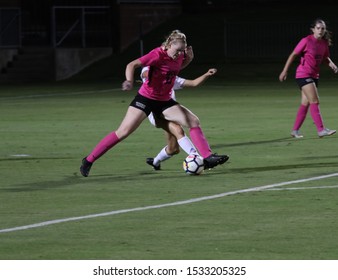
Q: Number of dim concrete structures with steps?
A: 1